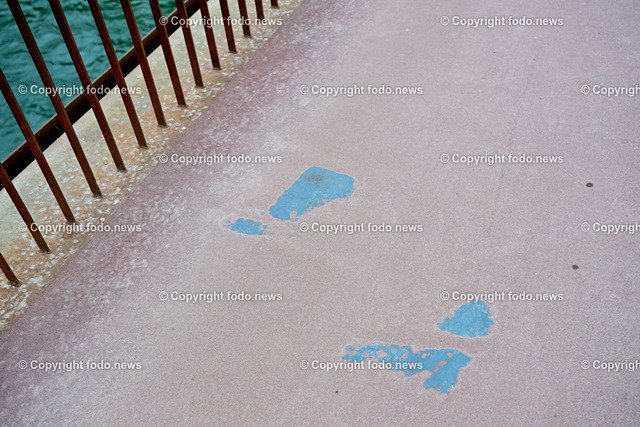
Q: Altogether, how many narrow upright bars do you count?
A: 14